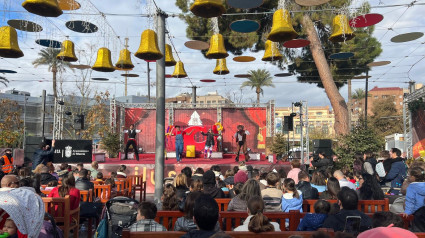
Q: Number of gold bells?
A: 14